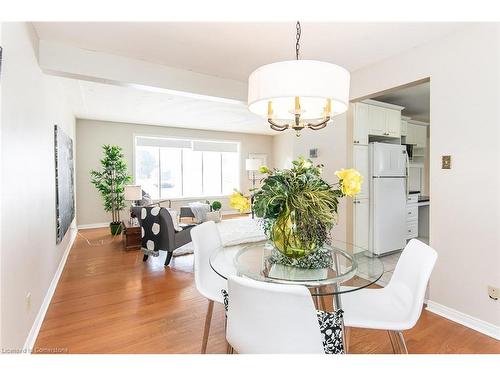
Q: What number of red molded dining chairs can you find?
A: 0